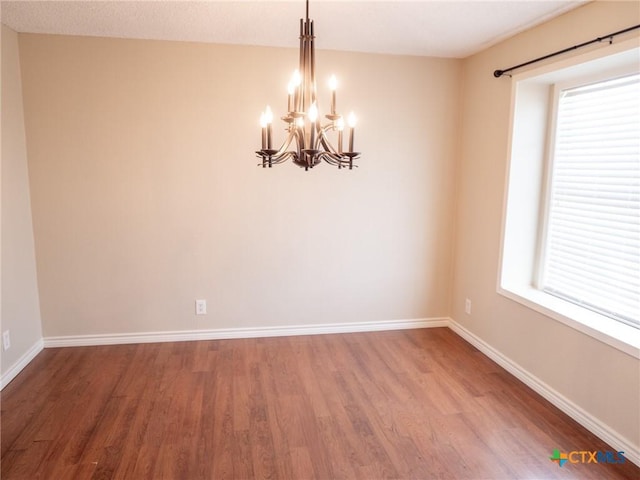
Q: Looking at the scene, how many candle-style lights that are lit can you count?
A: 9